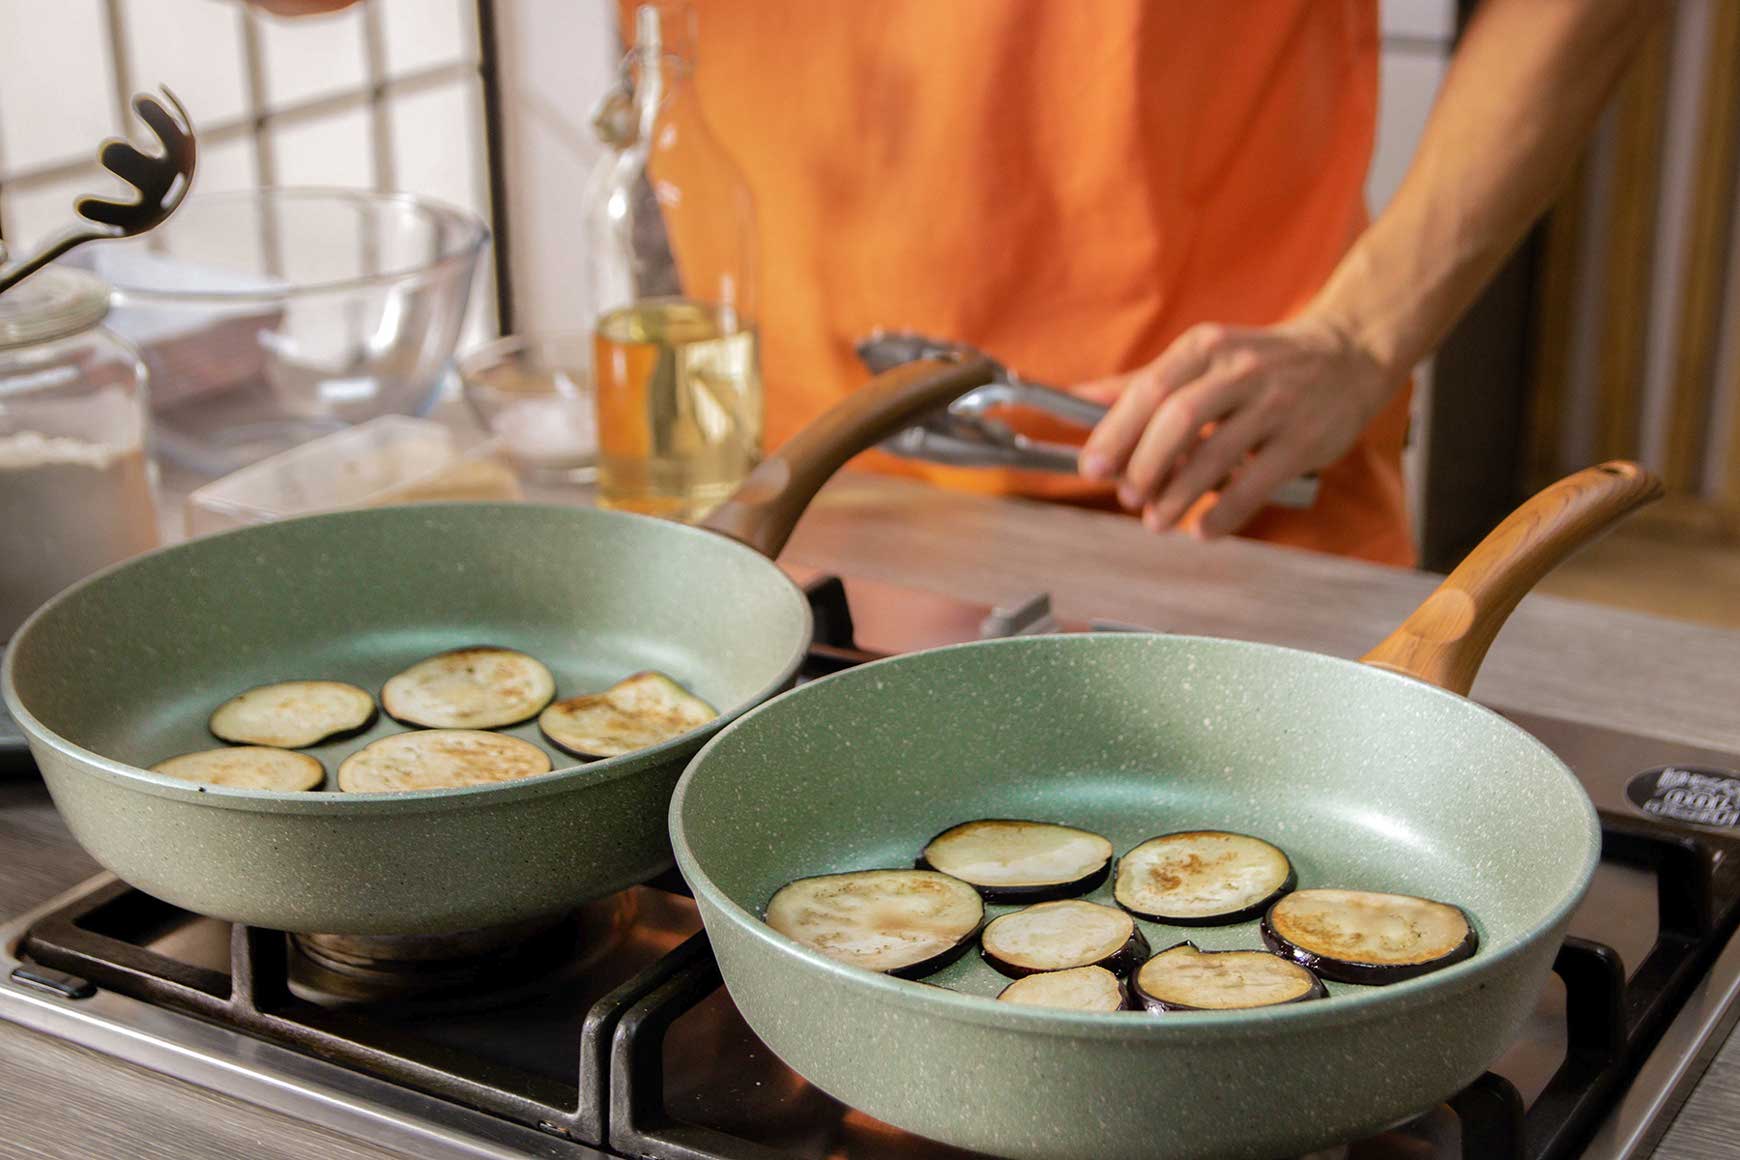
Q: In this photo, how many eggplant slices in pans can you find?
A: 12